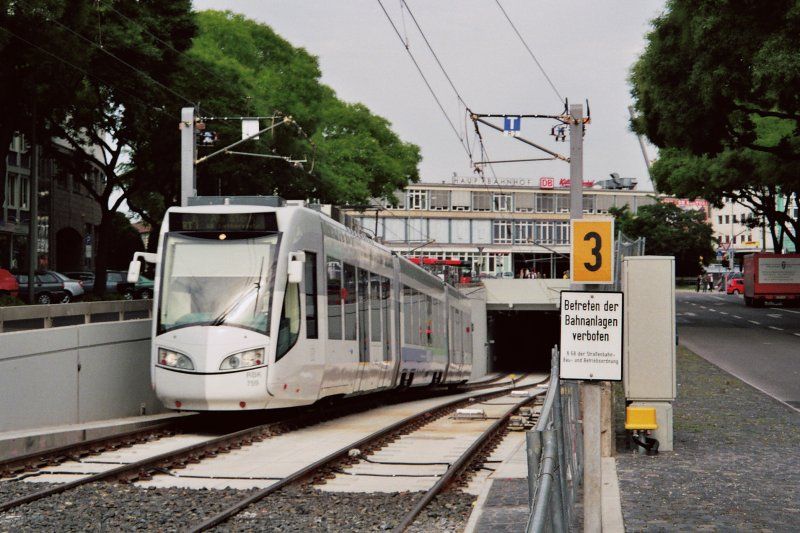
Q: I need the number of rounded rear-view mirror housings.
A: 2